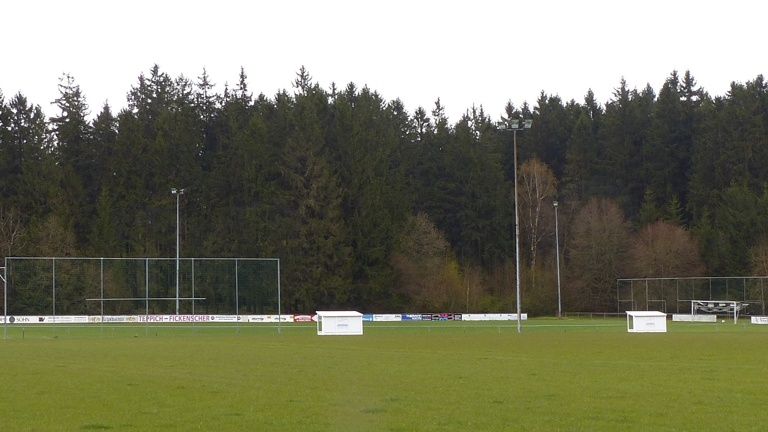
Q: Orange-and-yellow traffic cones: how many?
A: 0